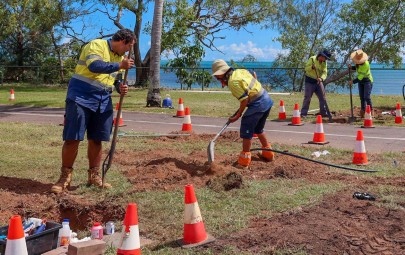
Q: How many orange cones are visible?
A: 13